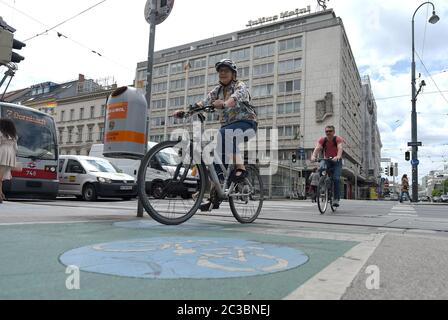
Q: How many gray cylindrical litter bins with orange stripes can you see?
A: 1